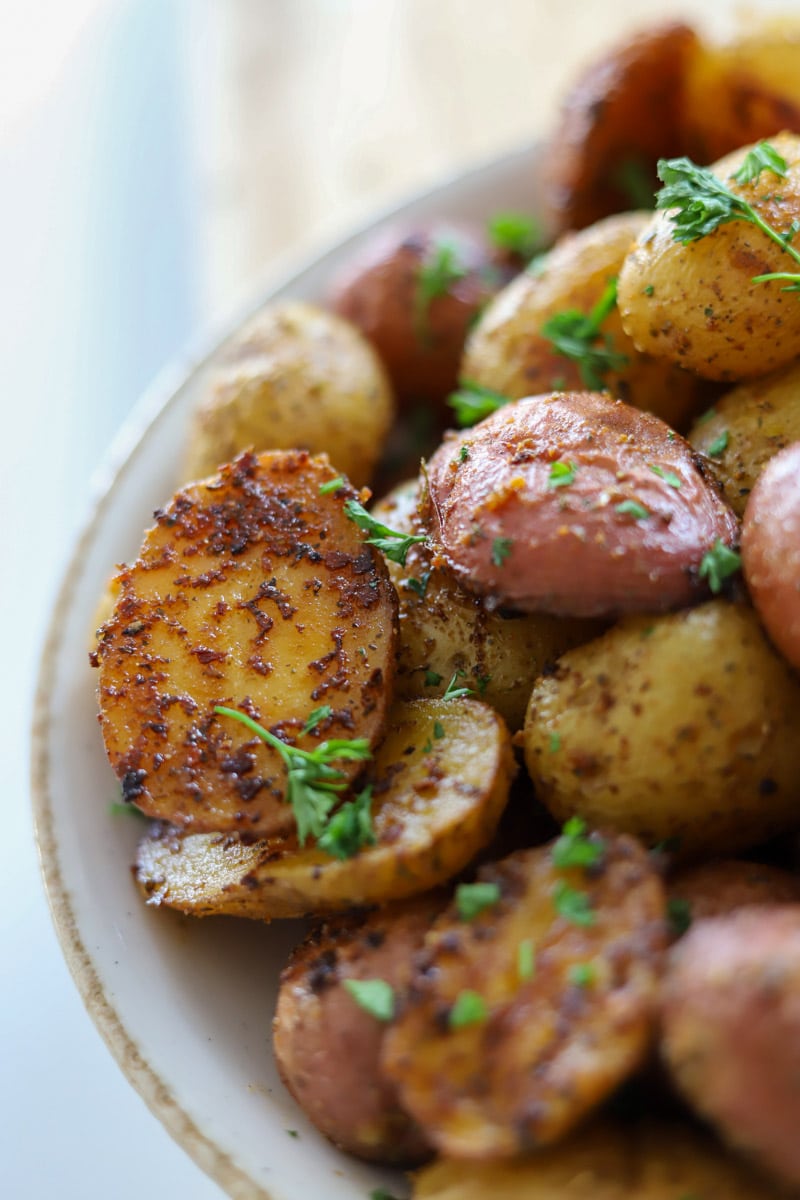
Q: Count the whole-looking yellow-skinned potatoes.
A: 6